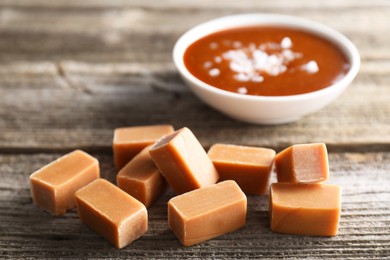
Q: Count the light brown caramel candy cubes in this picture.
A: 9